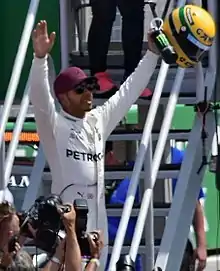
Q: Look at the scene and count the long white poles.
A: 4